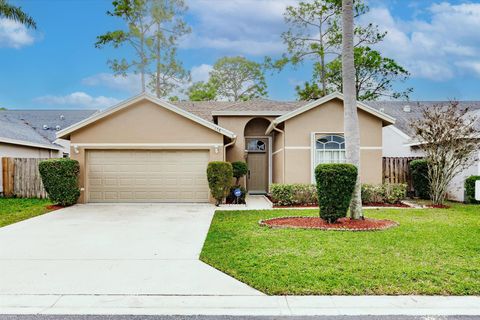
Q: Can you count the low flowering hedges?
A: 2